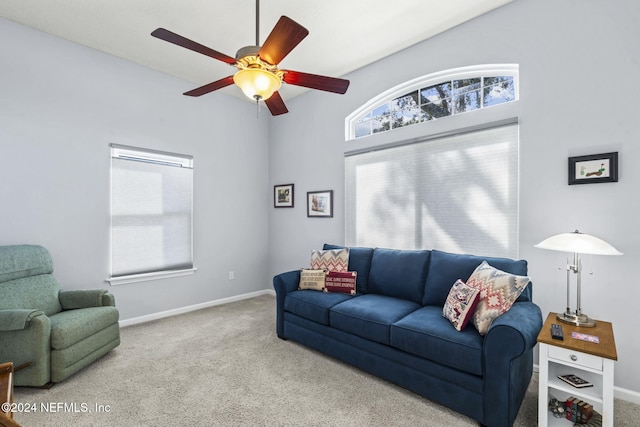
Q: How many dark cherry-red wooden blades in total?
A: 5